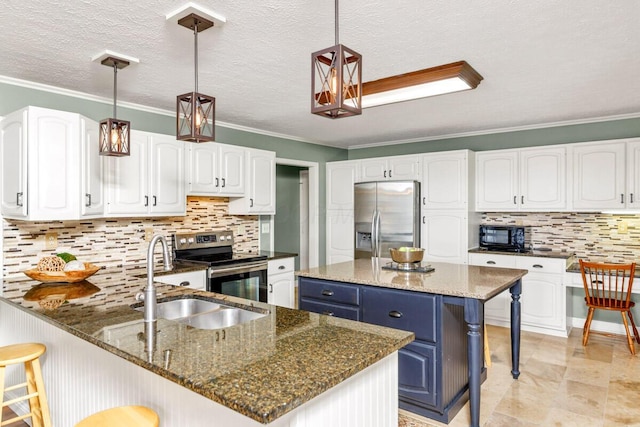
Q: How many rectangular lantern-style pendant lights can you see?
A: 3